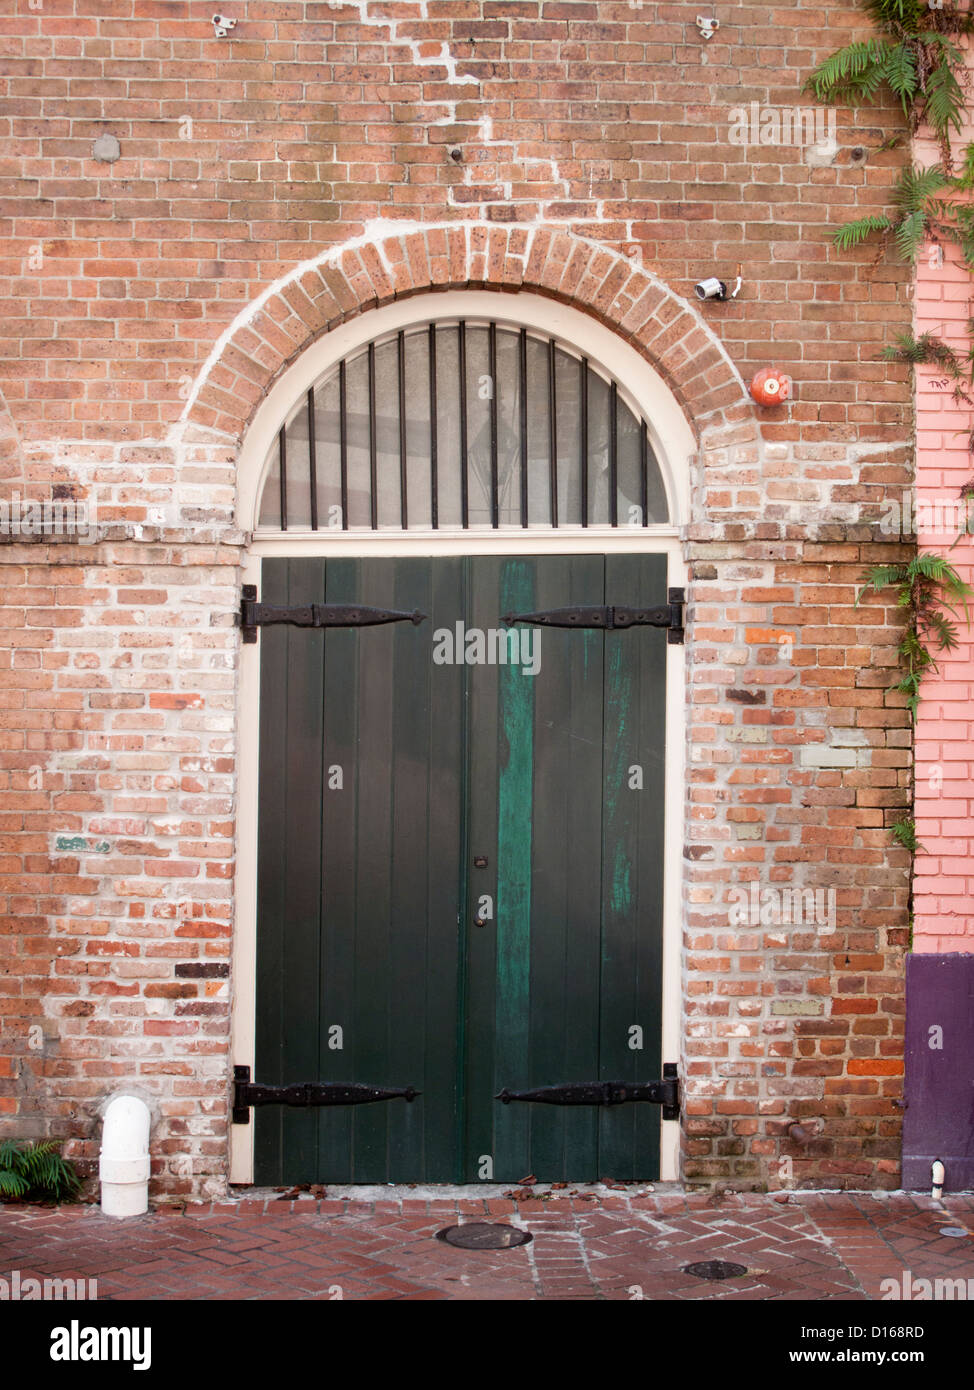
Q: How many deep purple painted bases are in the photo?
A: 1